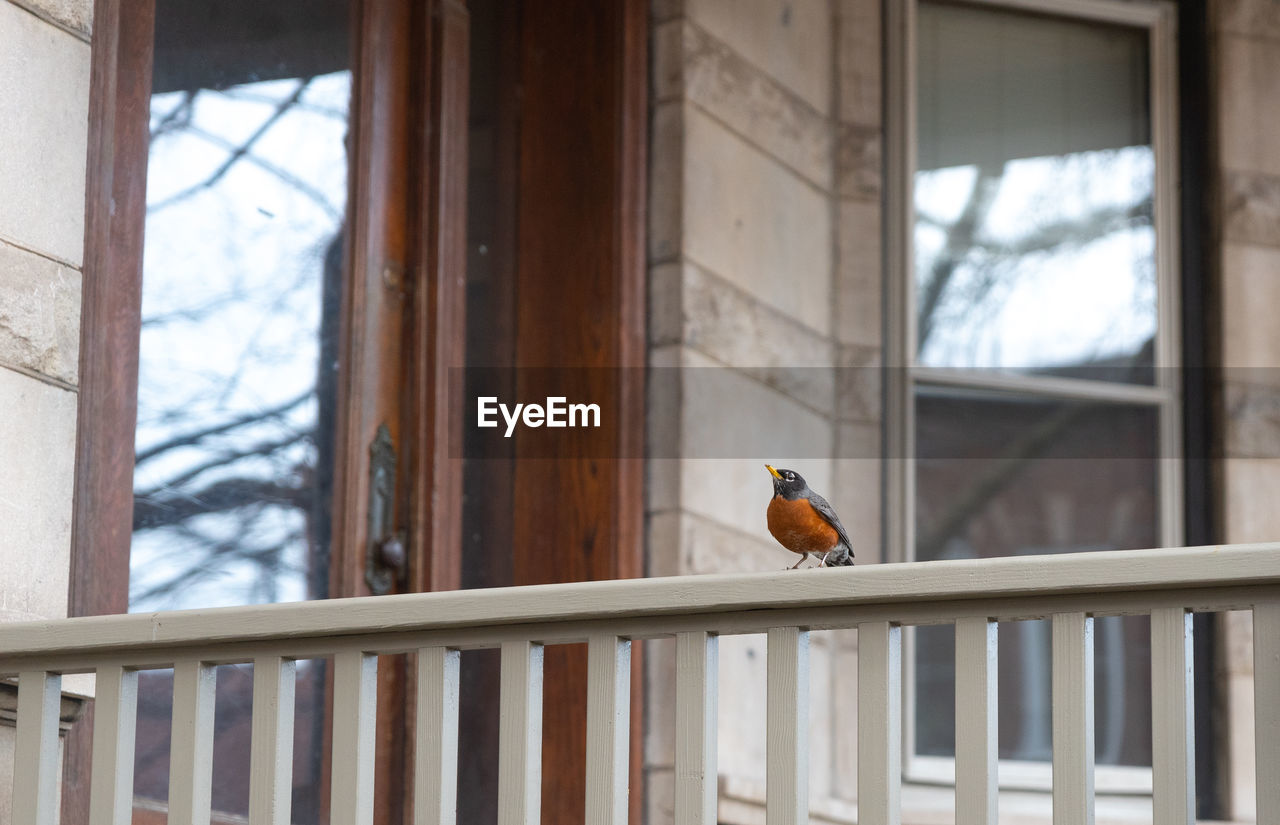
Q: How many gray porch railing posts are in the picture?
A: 15